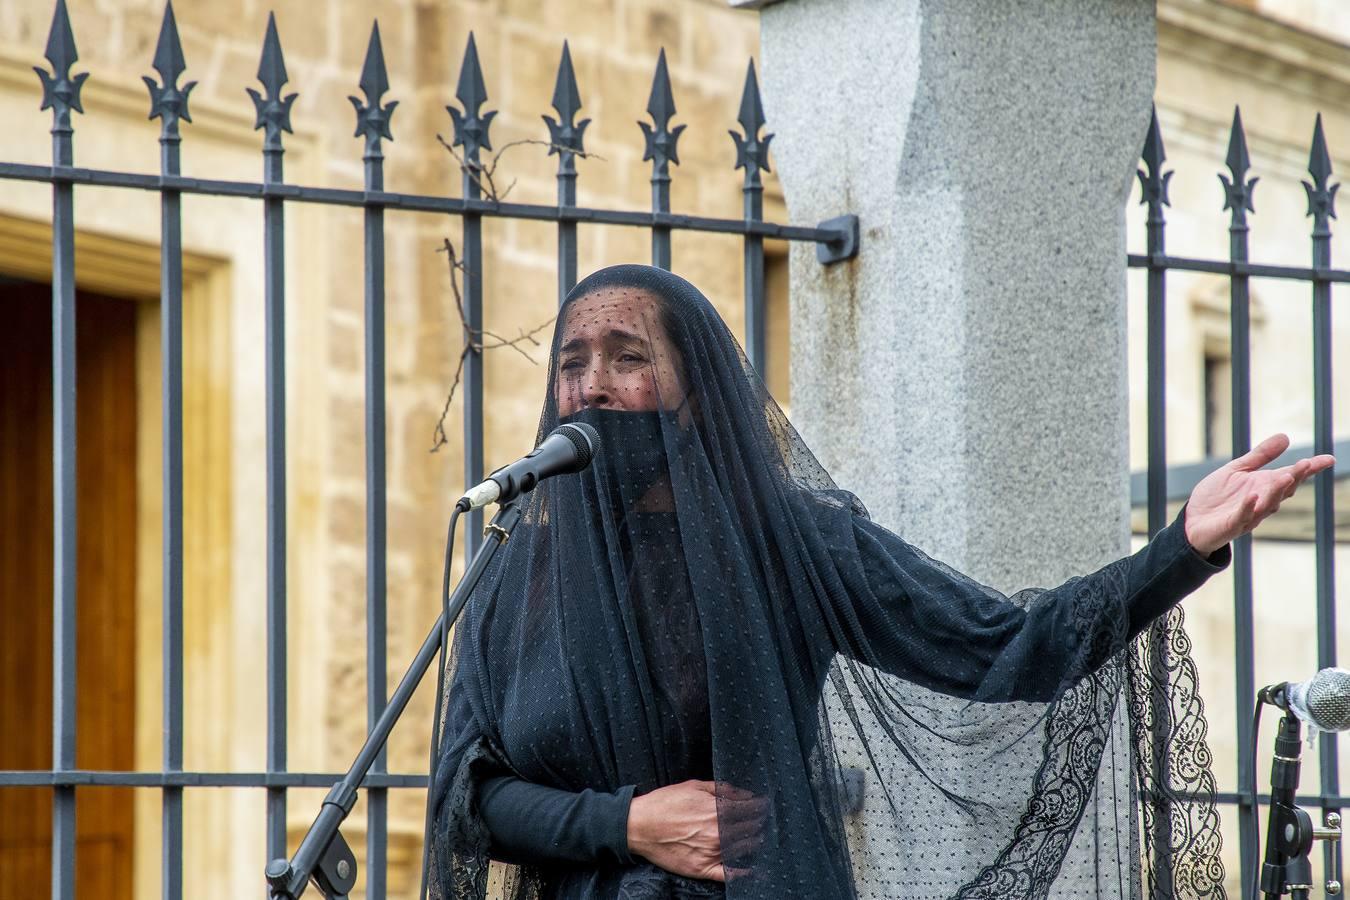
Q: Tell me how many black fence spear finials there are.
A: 11